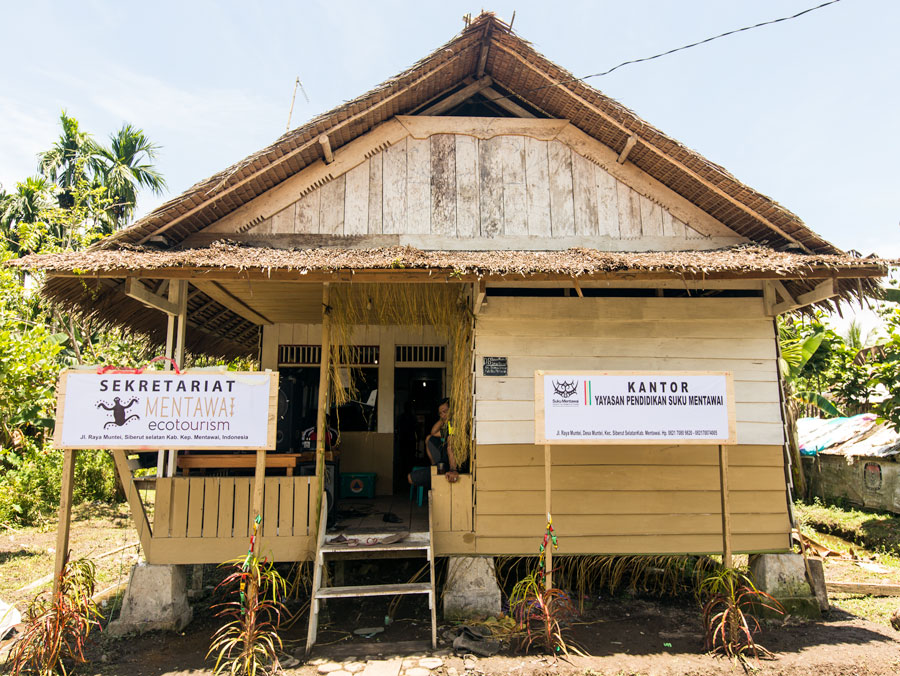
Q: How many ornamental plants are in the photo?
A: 4